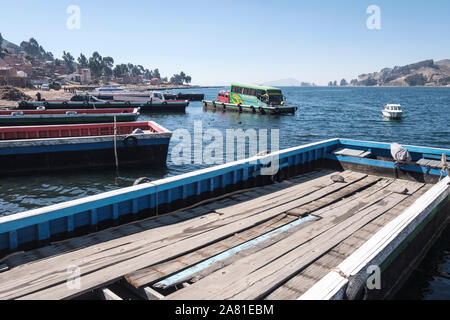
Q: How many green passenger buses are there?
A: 1